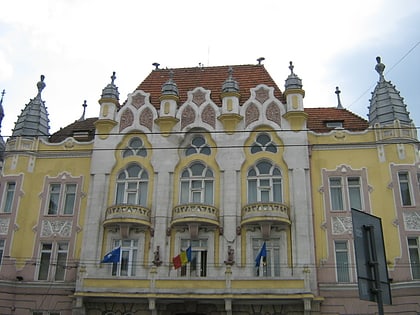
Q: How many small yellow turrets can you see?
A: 4